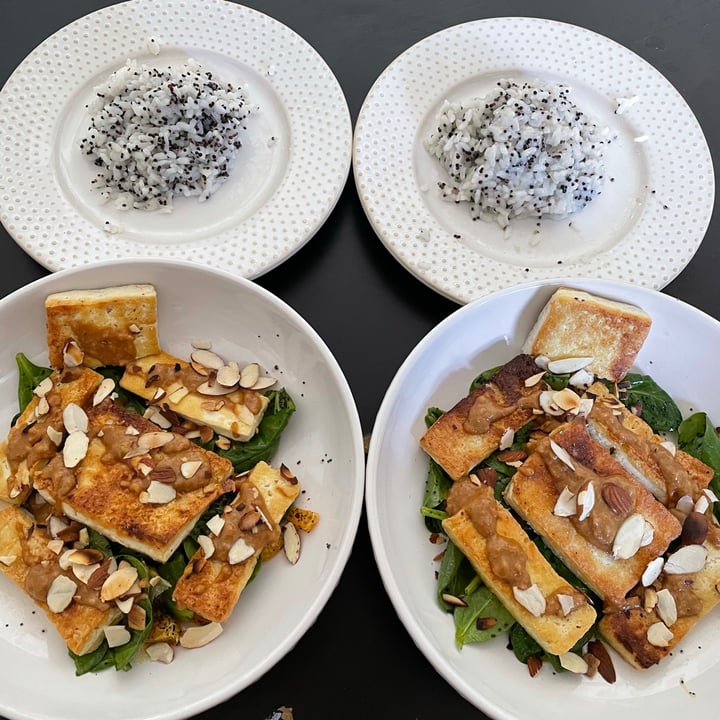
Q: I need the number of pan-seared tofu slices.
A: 12